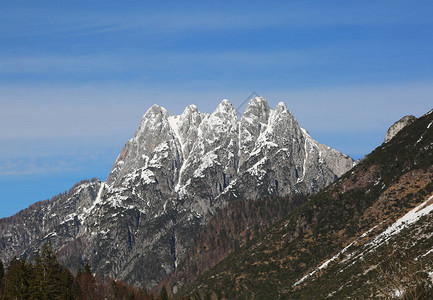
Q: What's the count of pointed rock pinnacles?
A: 5